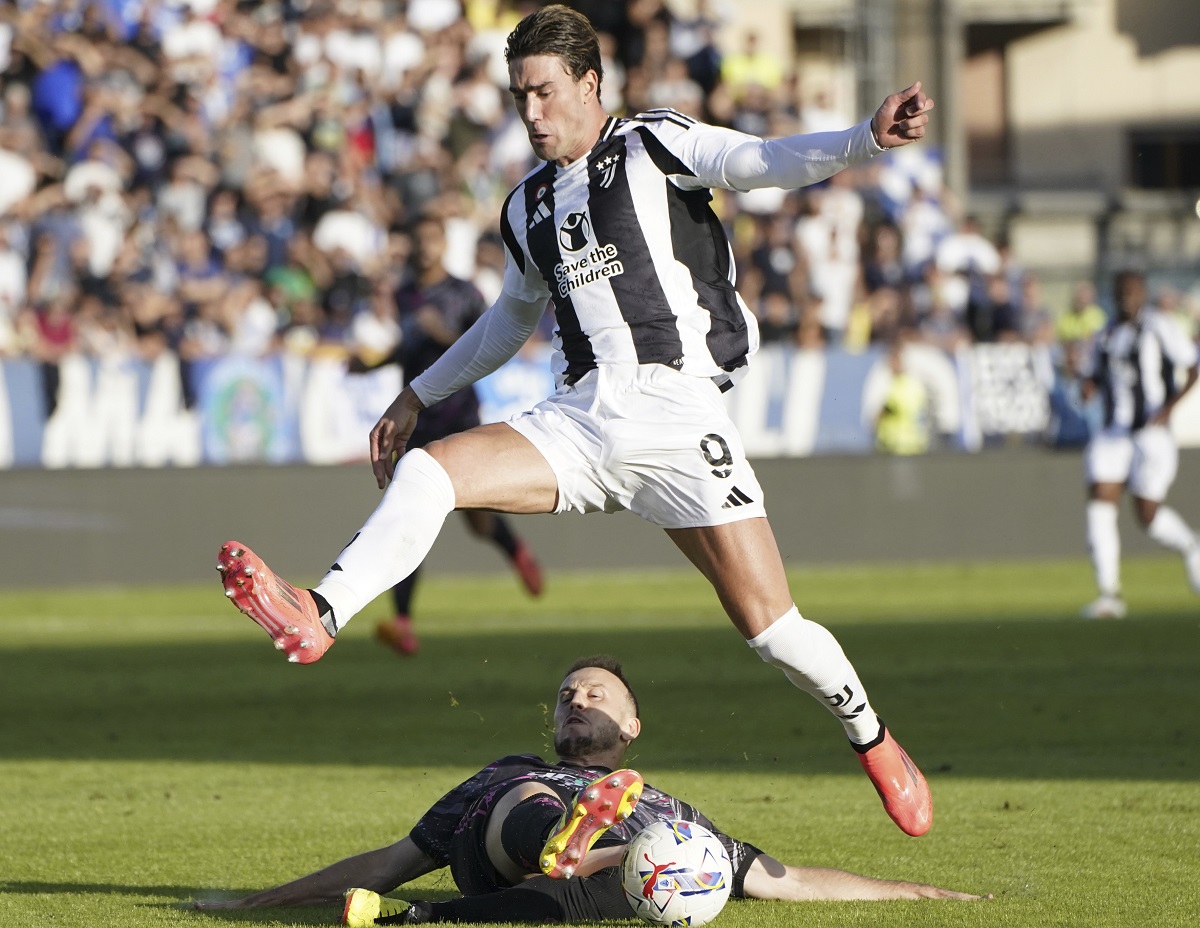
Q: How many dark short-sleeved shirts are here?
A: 2